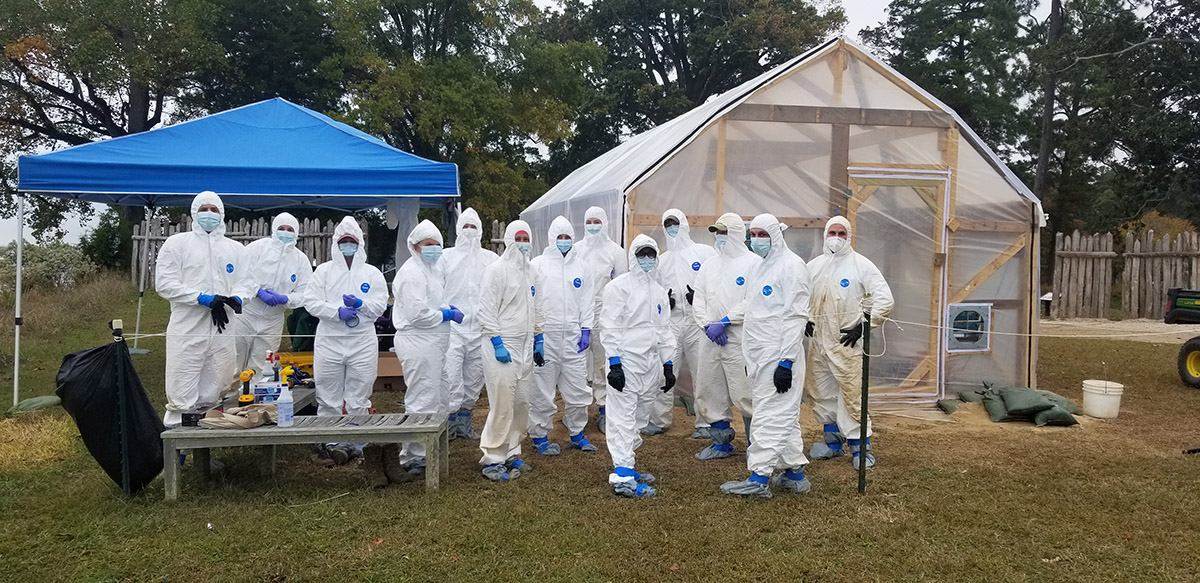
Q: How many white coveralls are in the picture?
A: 13